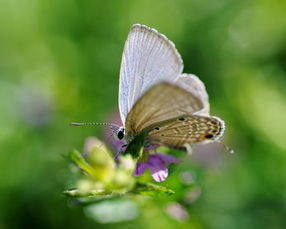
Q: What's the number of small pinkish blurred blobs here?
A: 3